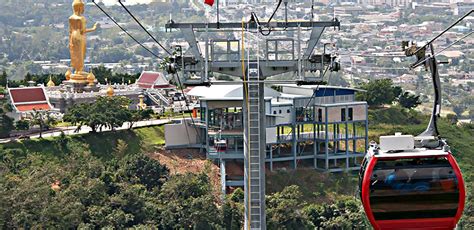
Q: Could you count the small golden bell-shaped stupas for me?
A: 4